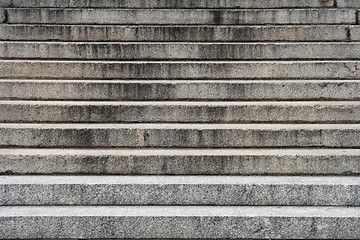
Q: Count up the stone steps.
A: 11